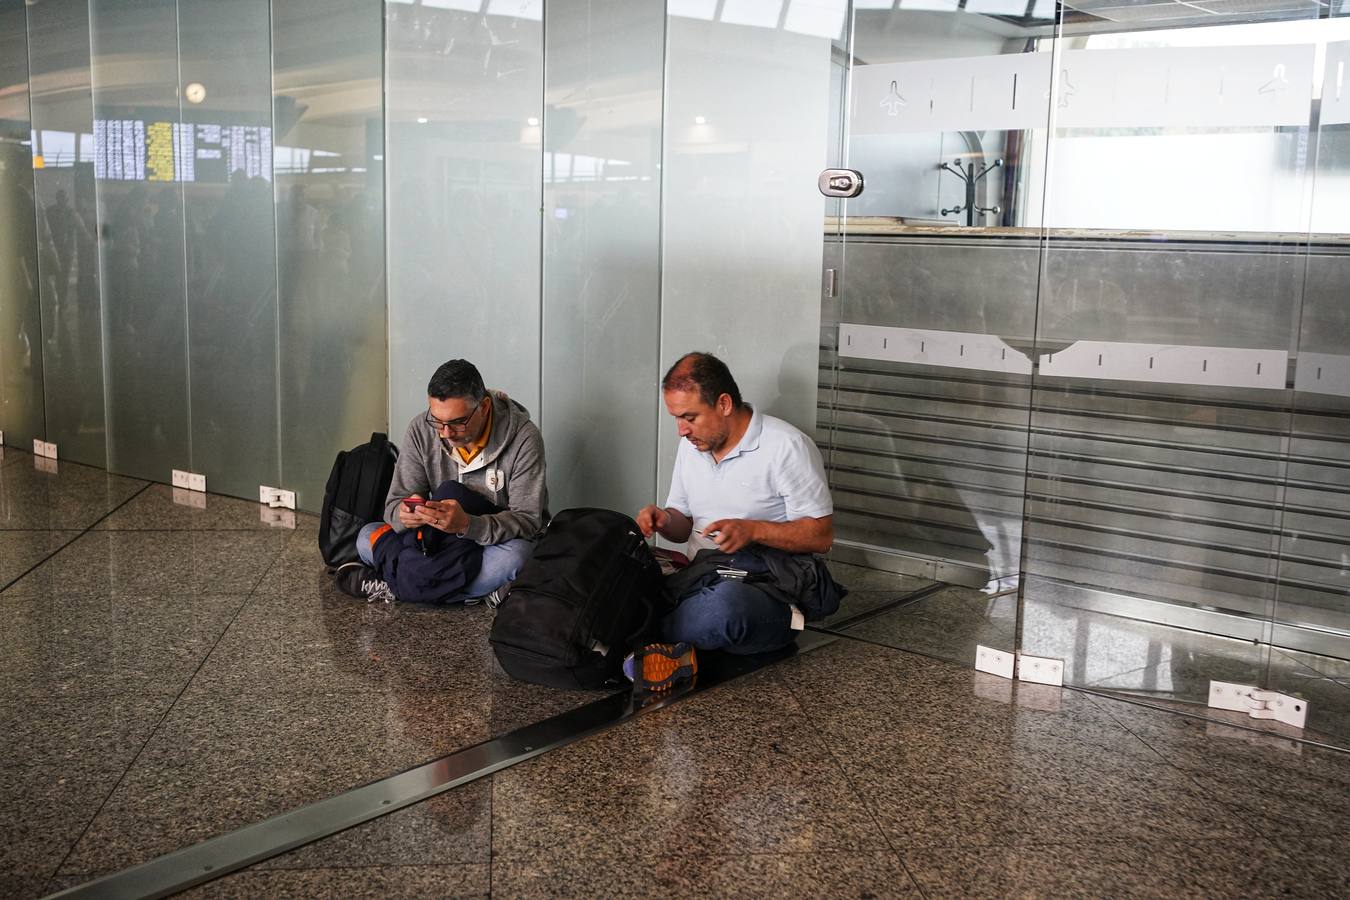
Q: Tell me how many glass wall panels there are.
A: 11